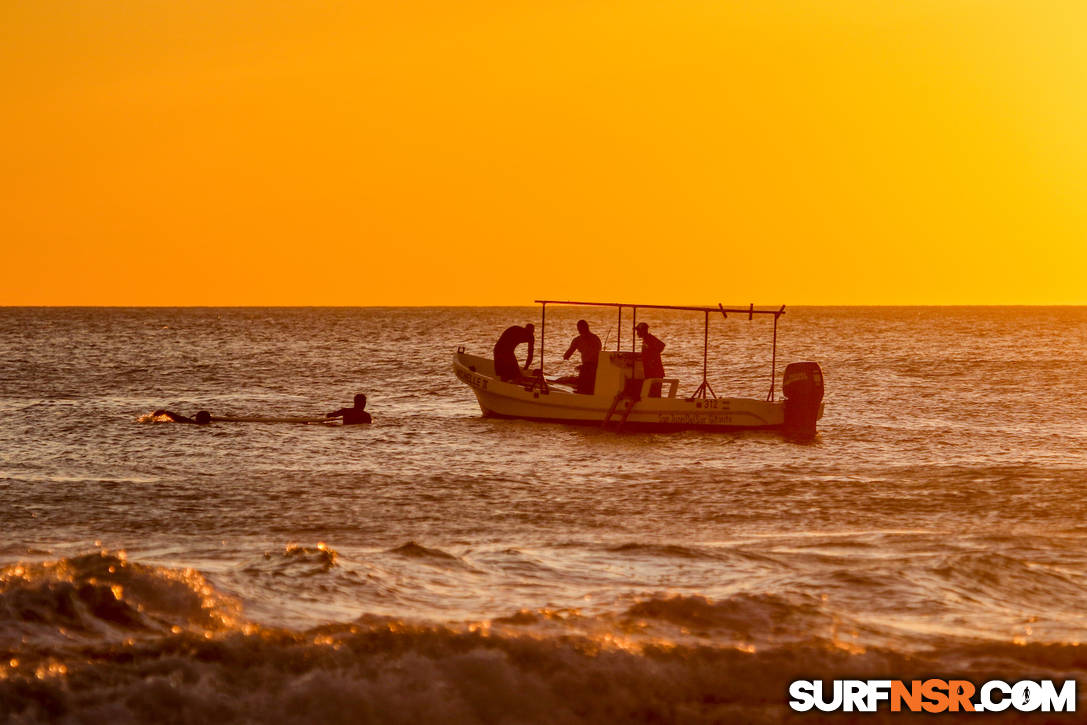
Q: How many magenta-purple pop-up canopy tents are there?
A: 0